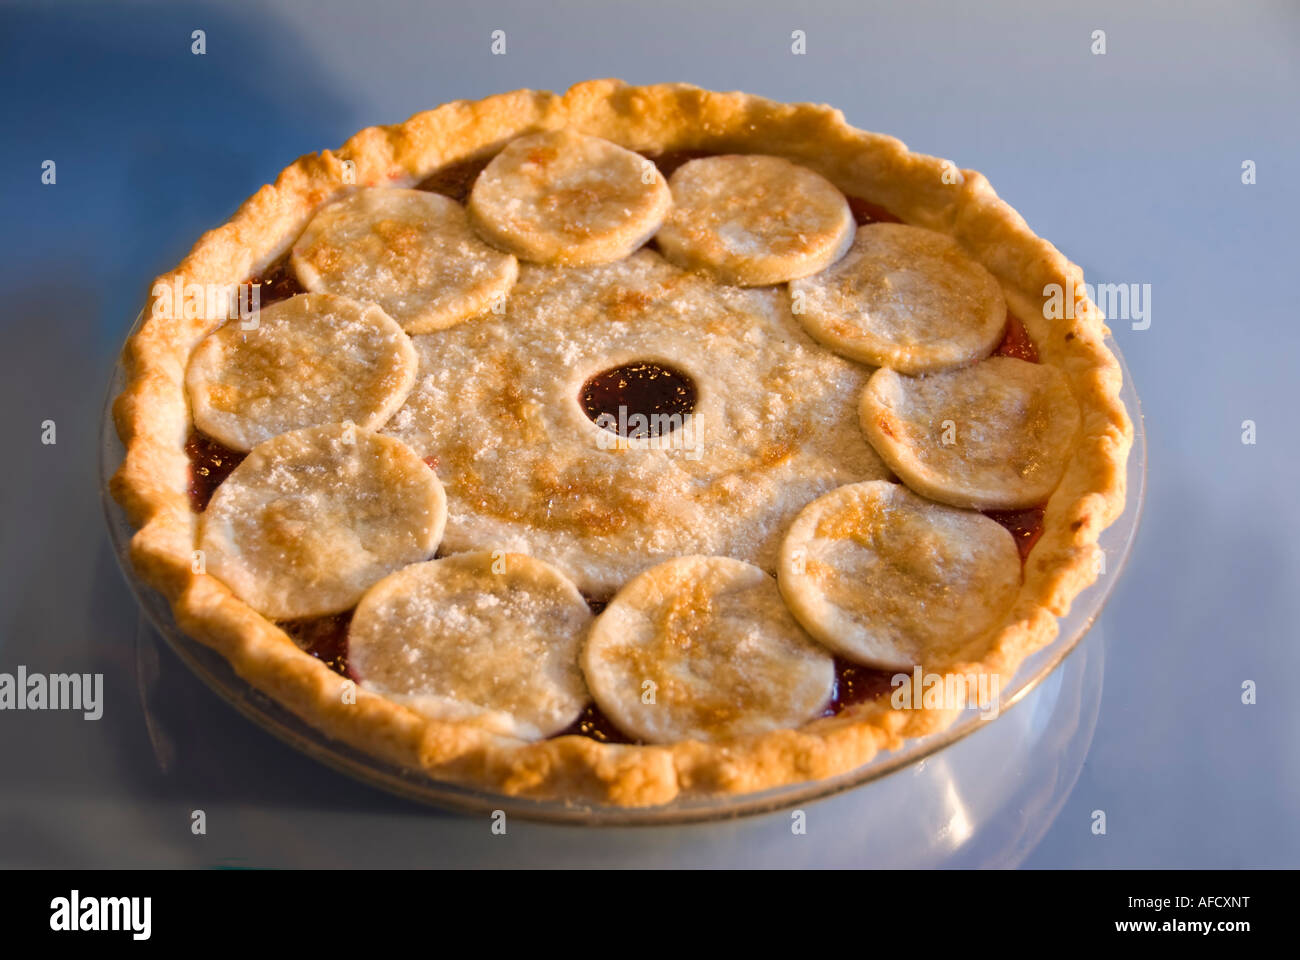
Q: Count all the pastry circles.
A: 10